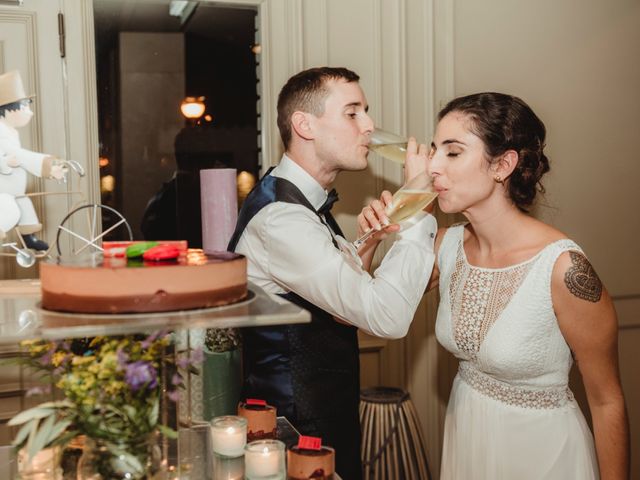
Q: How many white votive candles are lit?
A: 2